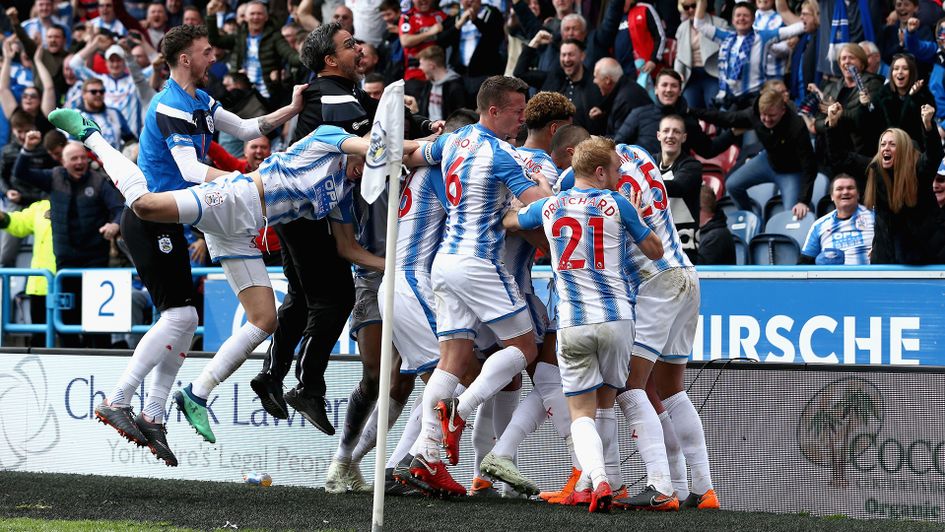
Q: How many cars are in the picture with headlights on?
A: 0